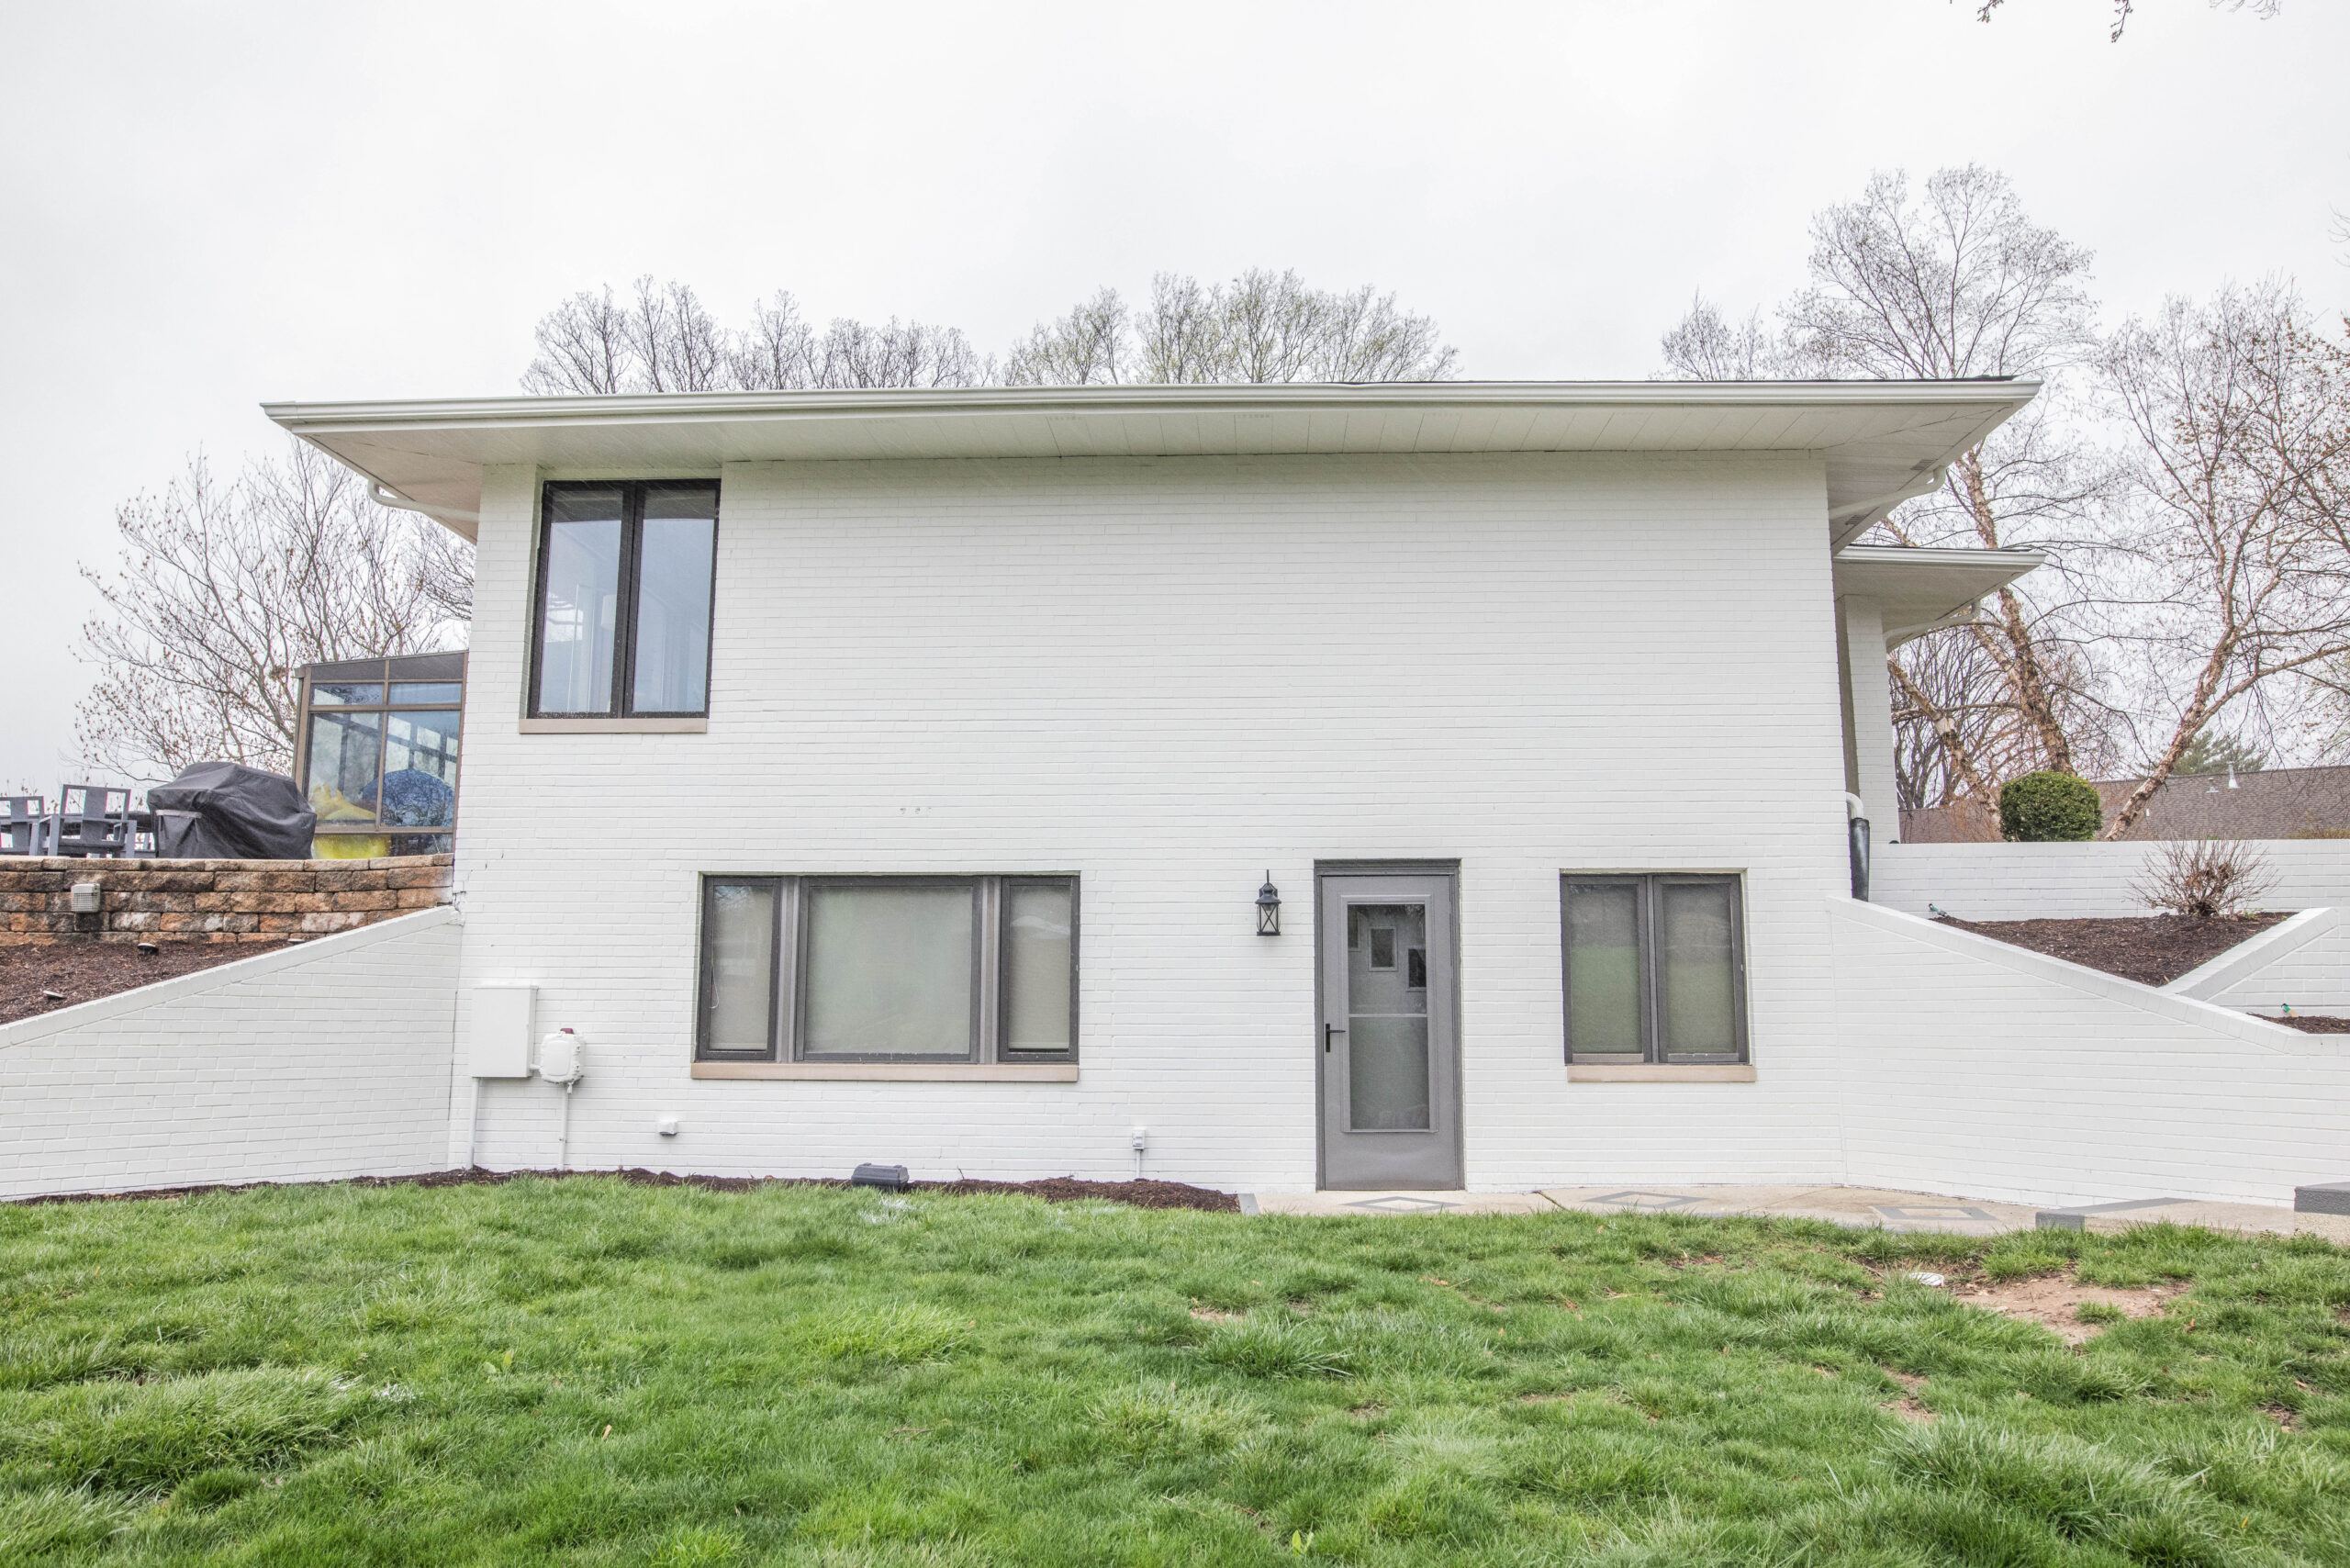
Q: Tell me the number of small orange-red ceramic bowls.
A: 0